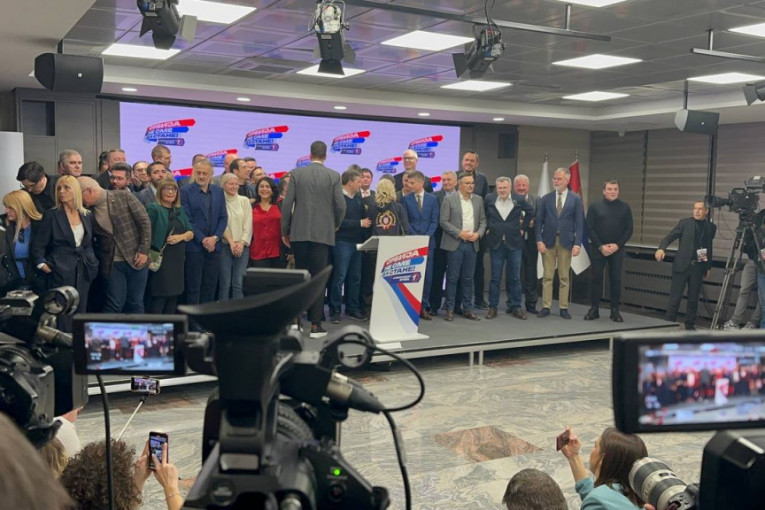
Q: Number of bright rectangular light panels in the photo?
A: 10